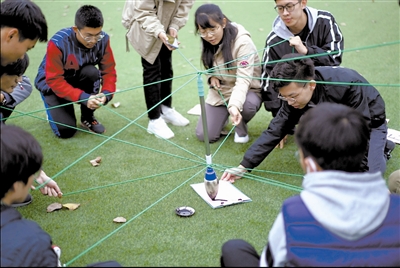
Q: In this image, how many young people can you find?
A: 9